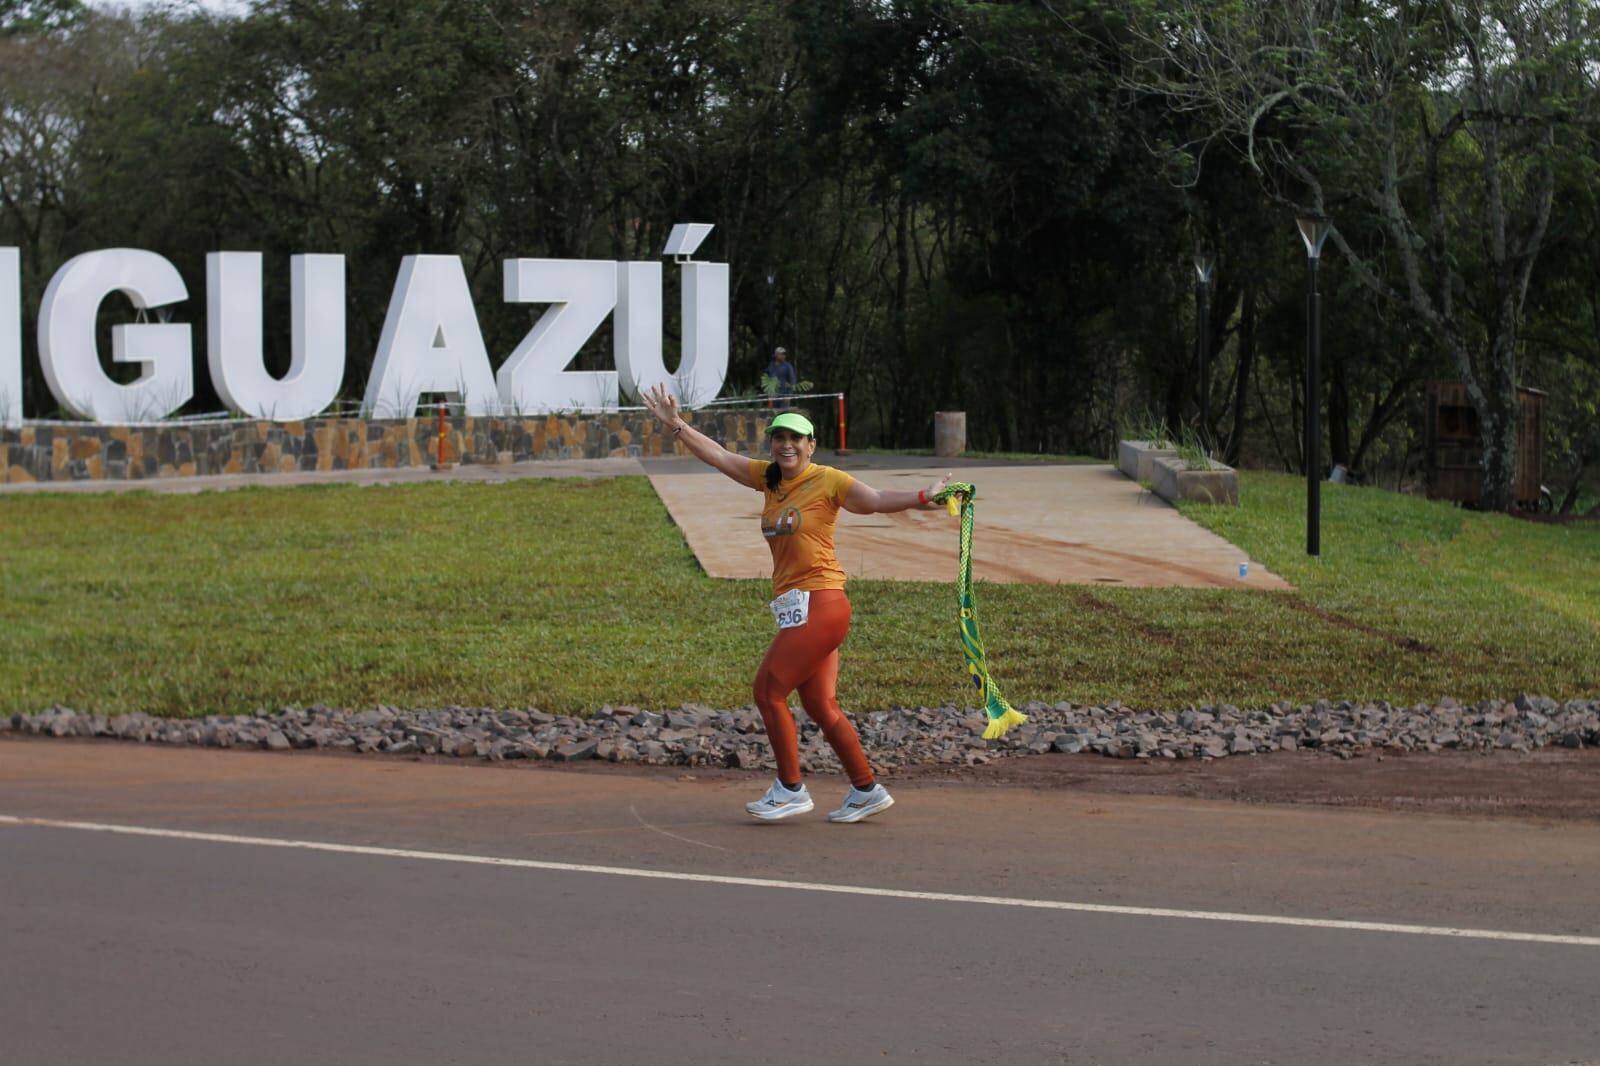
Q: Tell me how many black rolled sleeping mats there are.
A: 0